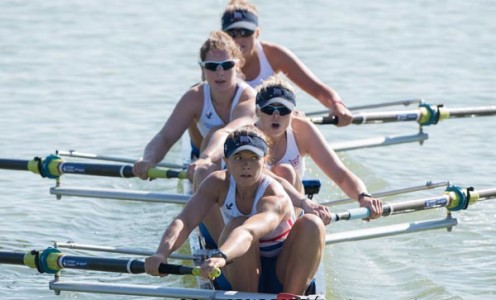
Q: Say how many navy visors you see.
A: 3